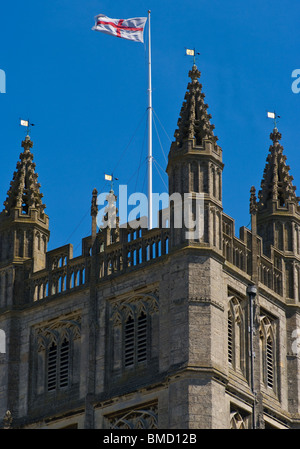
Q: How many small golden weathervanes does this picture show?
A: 4